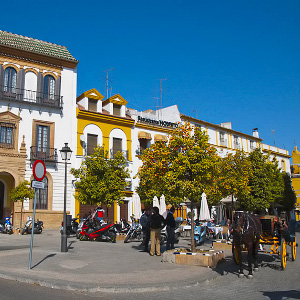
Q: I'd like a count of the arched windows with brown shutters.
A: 2